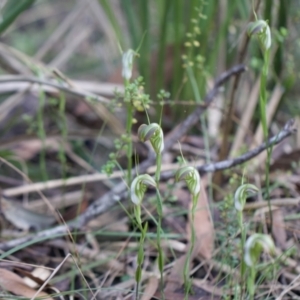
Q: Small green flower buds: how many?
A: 7